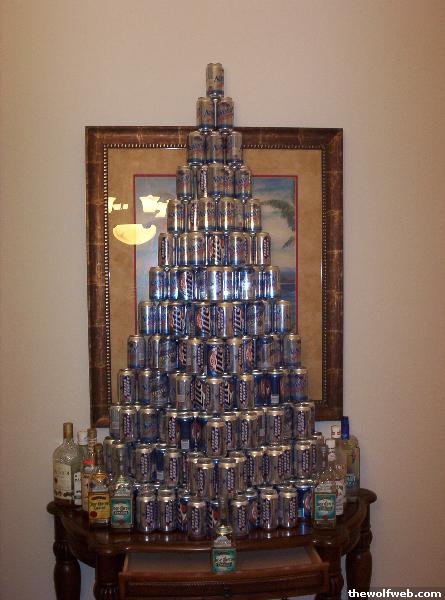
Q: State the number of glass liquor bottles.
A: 10